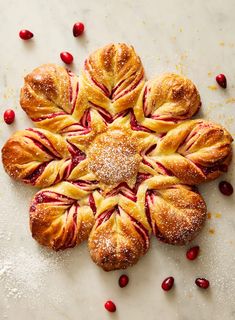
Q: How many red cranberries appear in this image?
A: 11